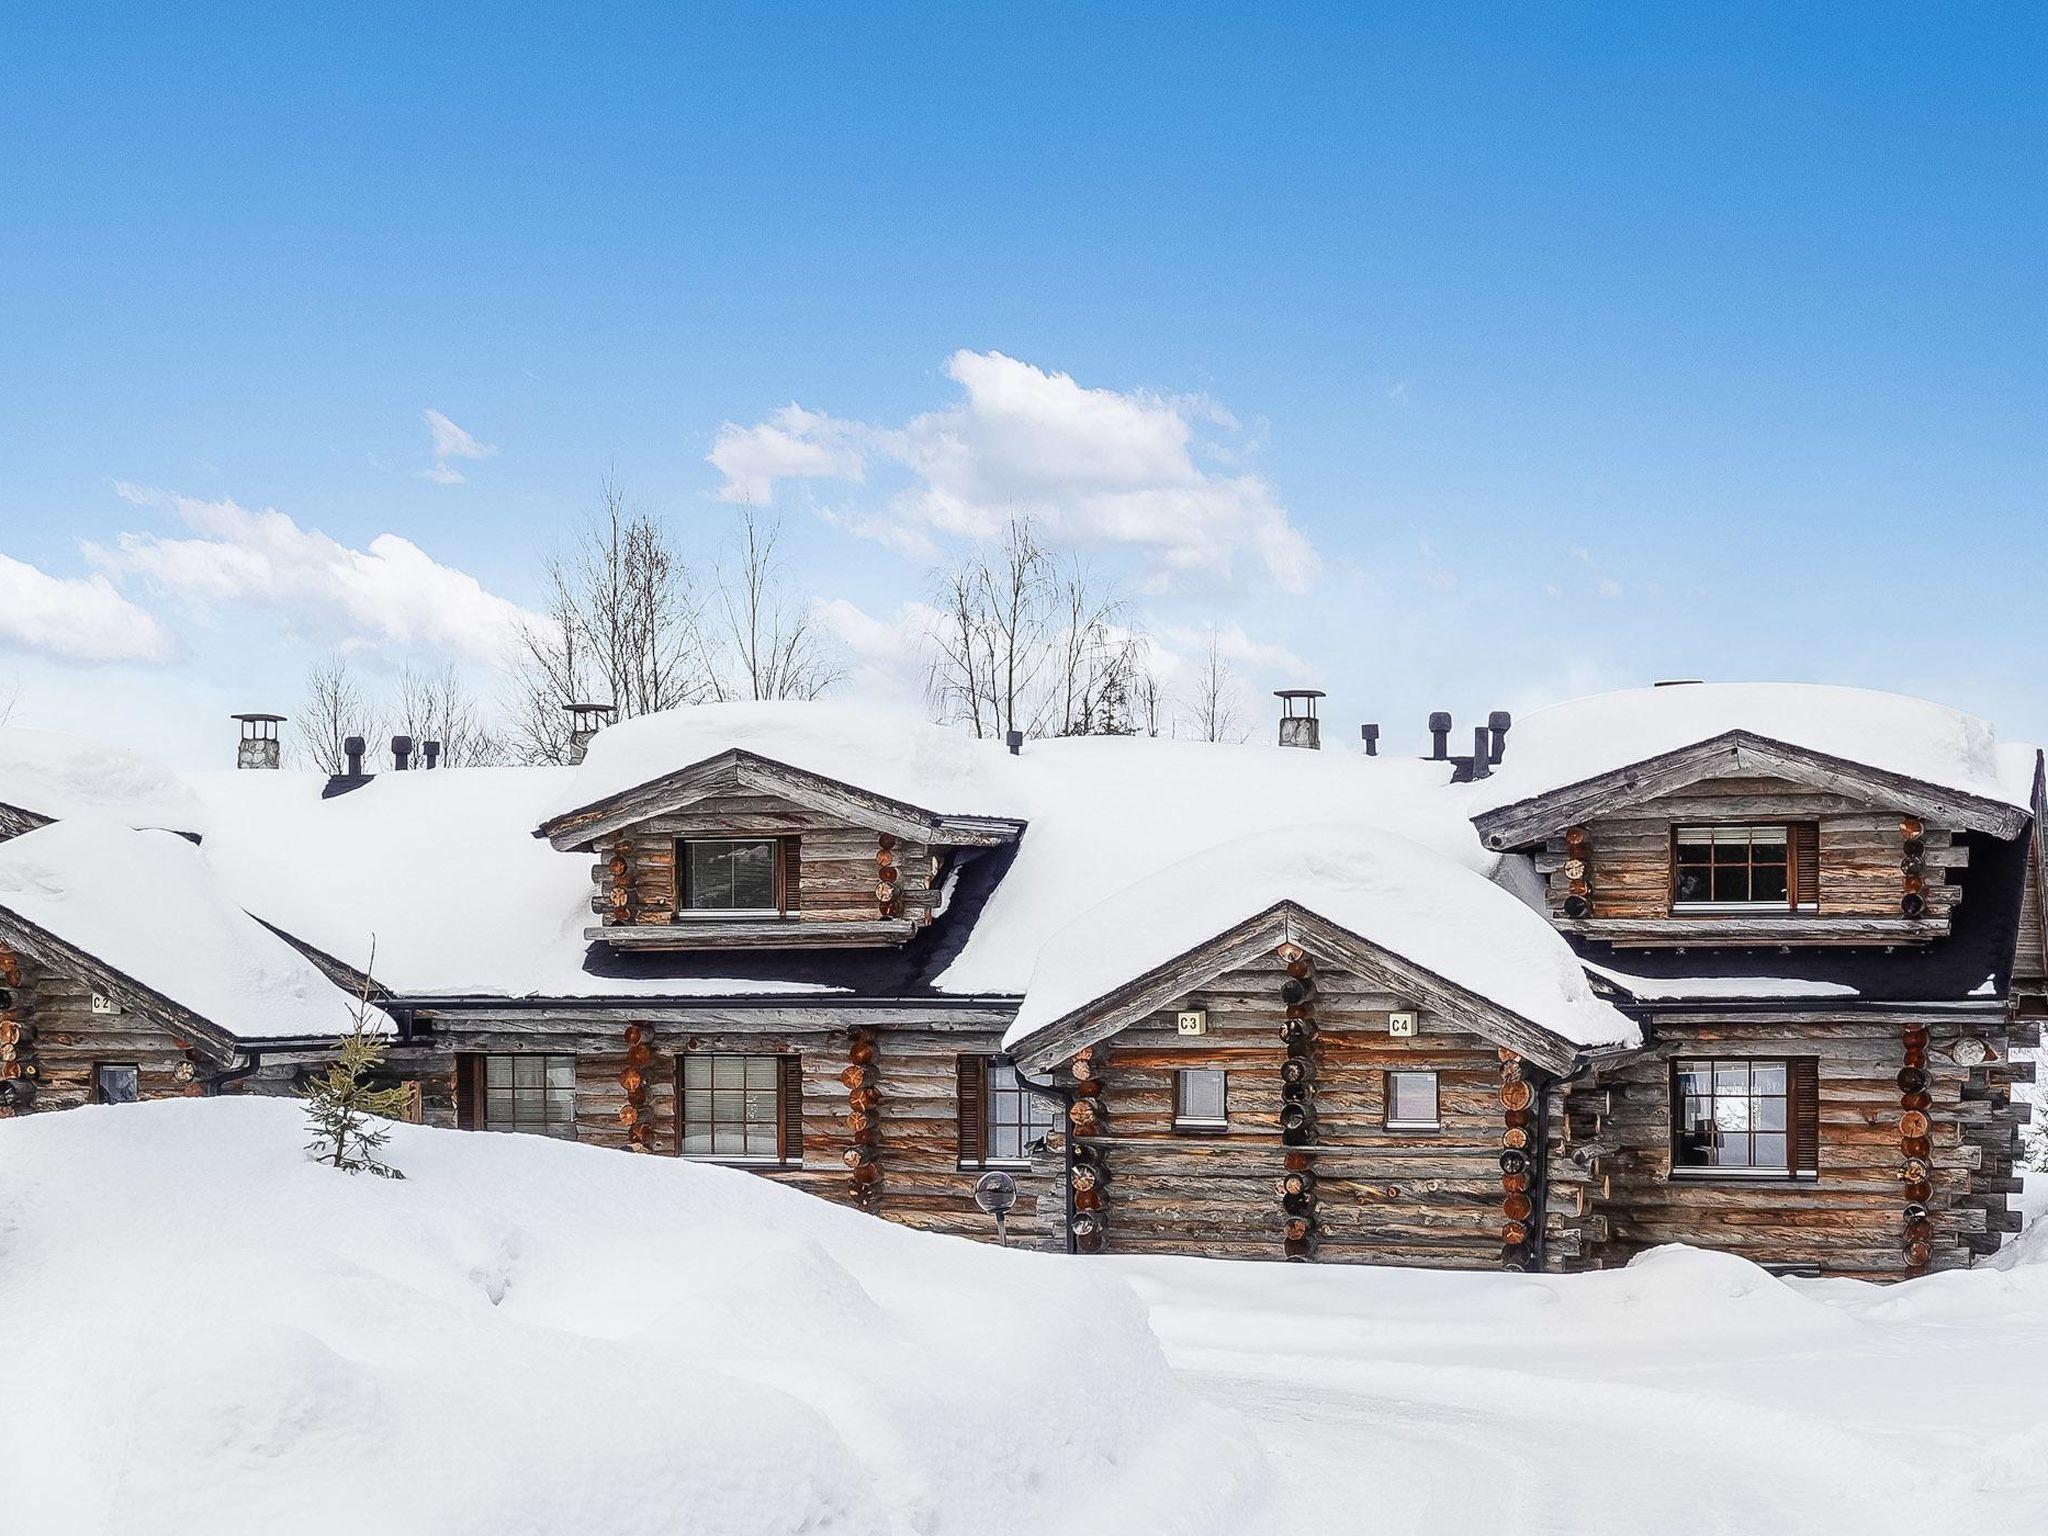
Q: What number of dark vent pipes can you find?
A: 8